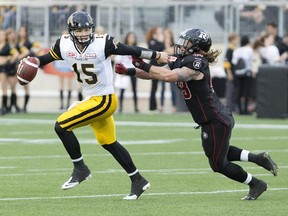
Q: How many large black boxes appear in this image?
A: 1